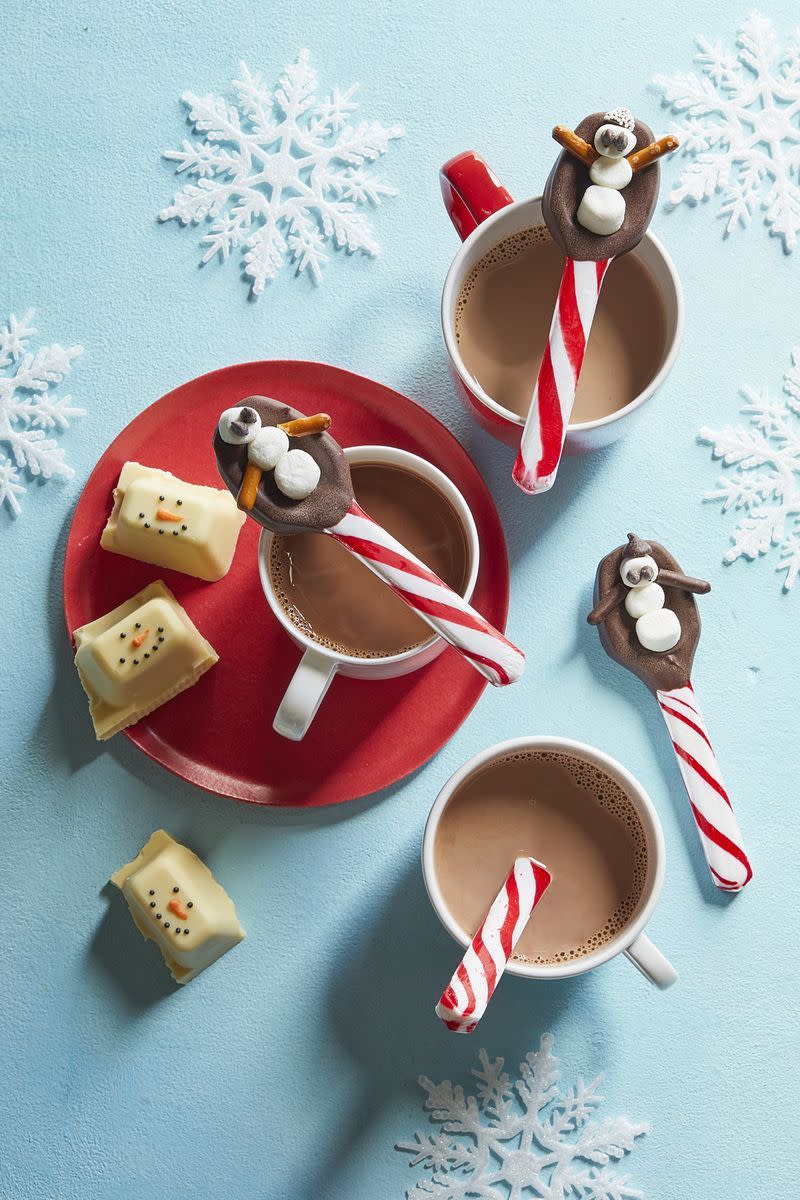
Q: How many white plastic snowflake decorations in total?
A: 5